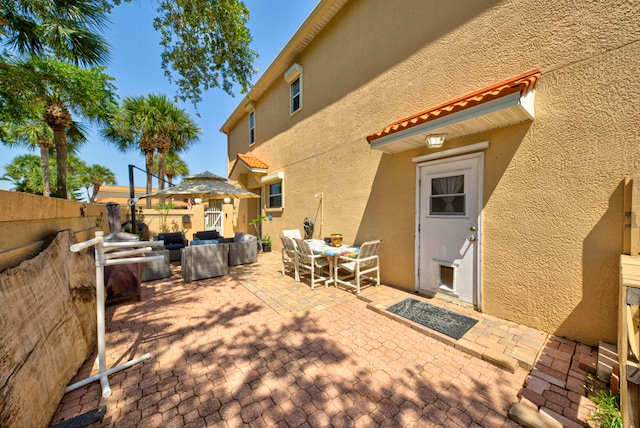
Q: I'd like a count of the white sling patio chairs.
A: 4